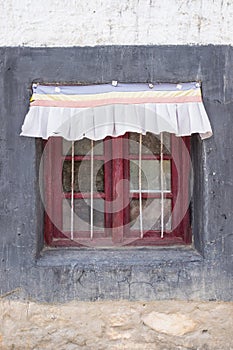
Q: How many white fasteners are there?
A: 6